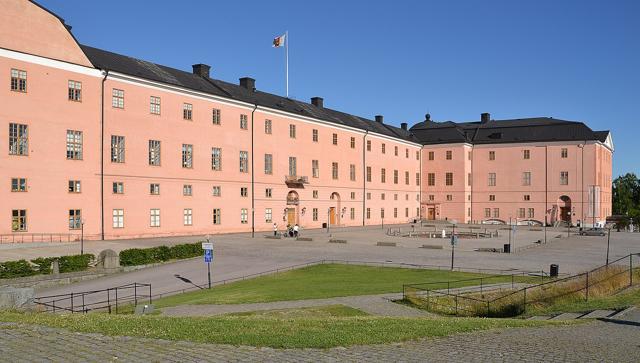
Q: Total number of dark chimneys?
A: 6